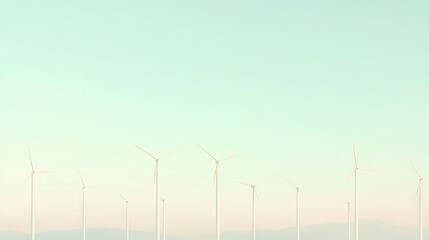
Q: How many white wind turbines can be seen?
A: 11